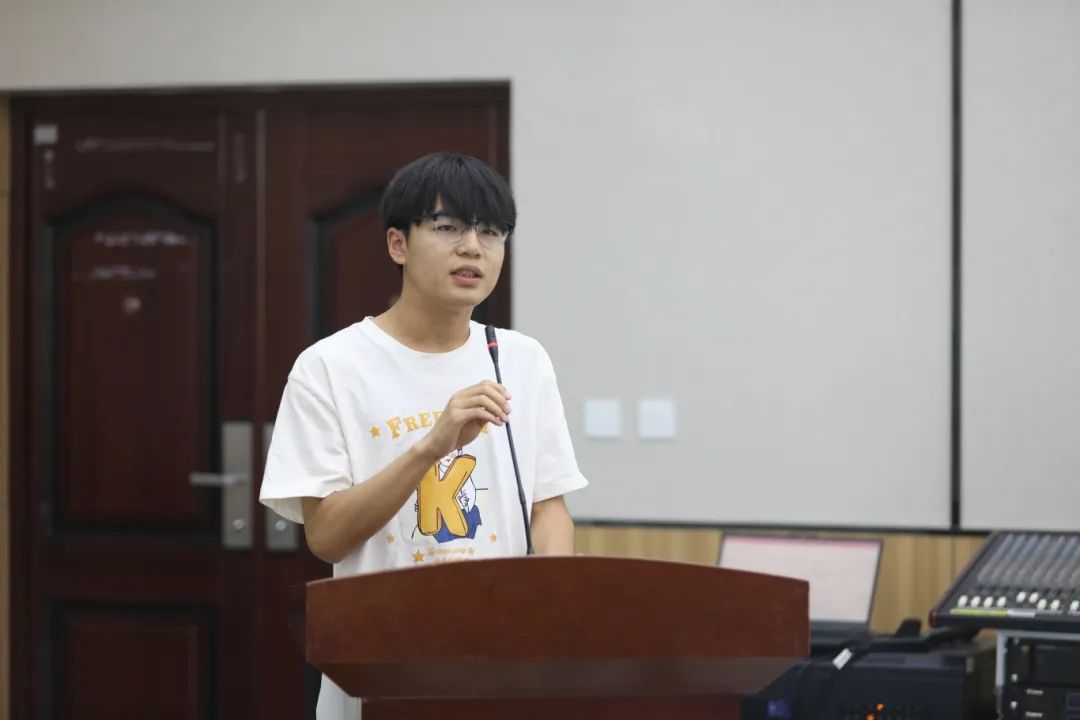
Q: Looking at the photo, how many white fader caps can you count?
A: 9